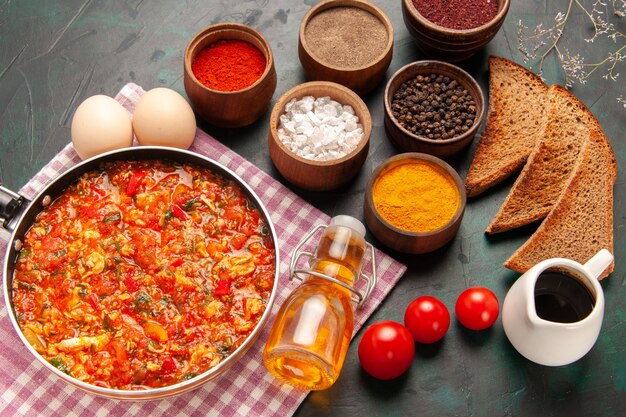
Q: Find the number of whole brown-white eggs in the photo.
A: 2